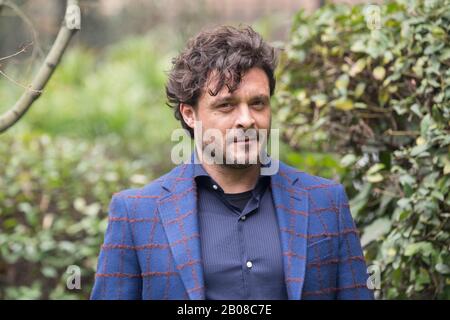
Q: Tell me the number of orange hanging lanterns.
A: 0